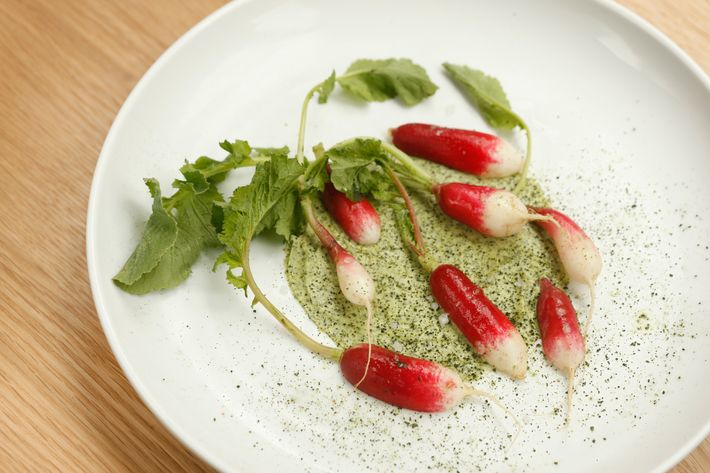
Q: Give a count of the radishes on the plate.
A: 8